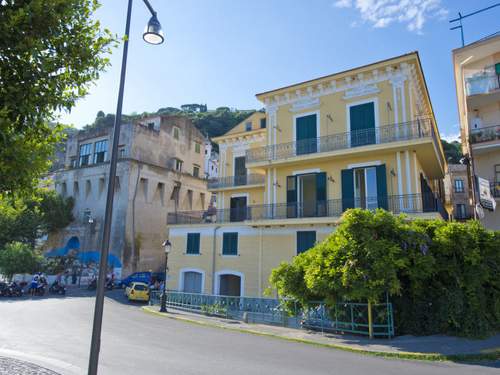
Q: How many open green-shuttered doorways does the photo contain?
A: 2